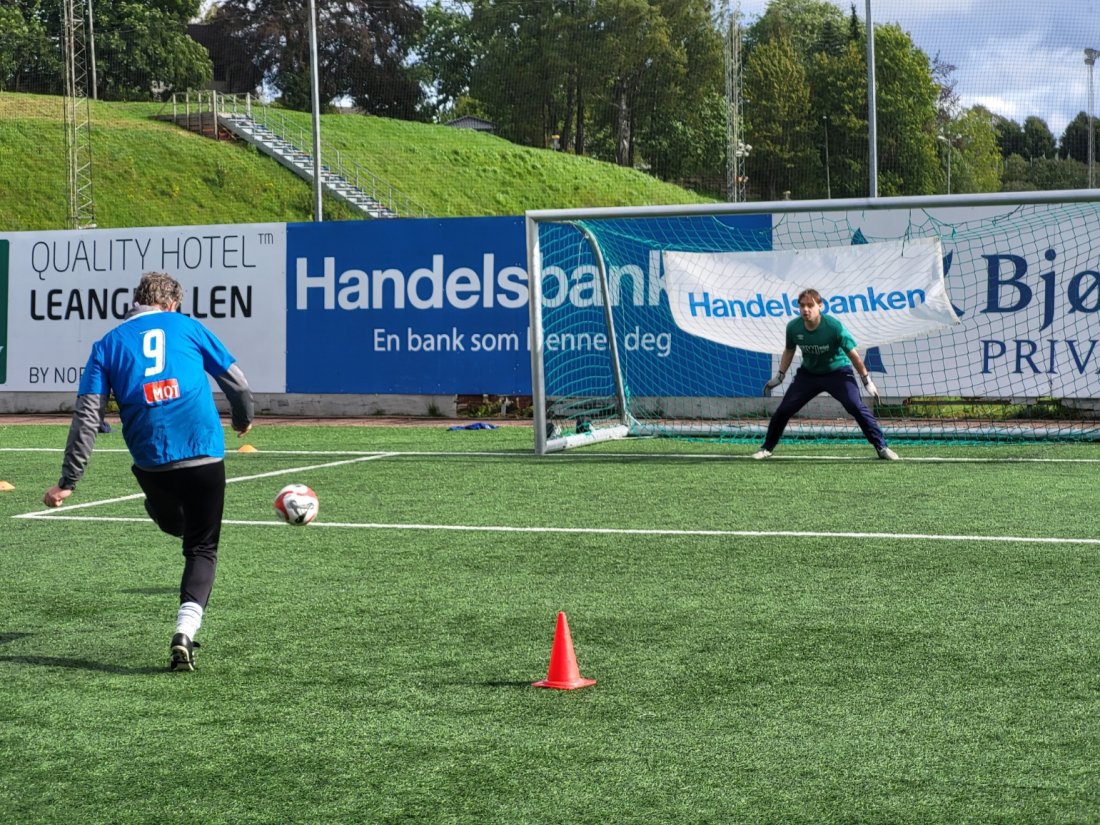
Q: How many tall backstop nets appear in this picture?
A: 1